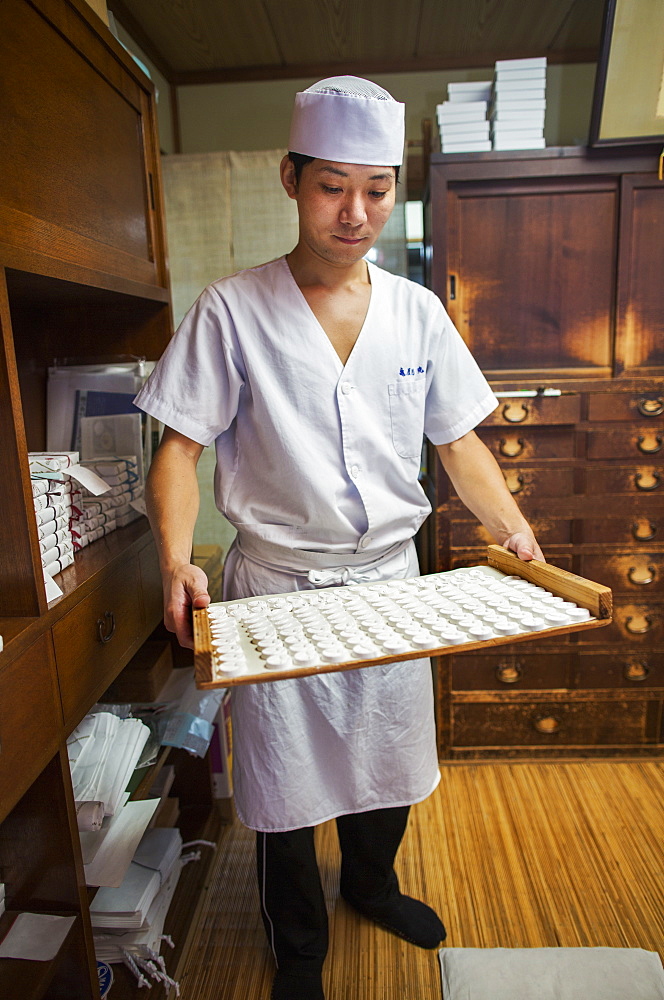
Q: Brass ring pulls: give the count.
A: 13